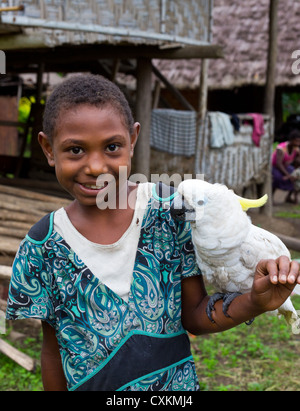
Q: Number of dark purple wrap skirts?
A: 1